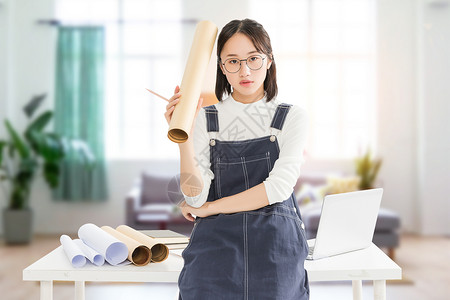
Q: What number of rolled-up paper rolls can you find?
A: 6